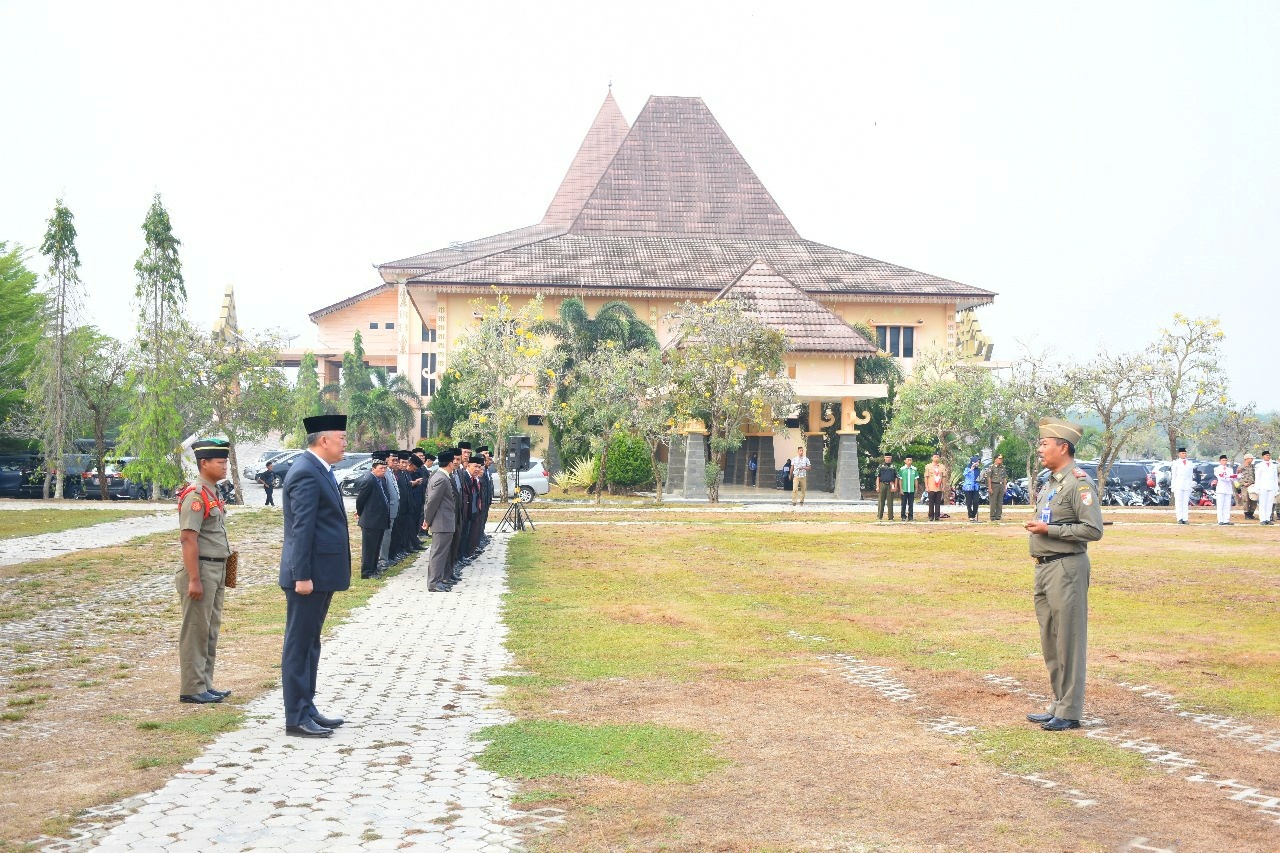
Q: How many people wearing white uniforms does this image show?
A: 3